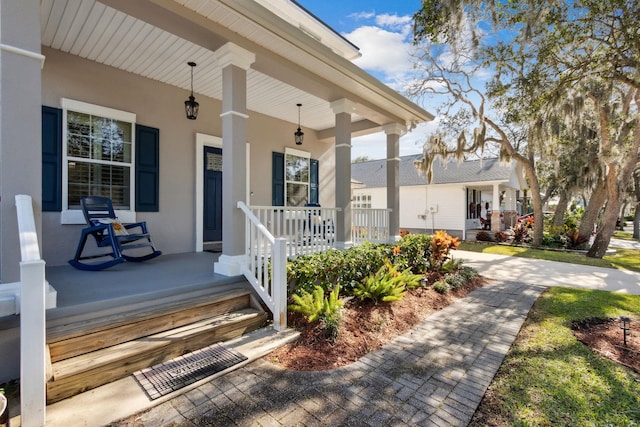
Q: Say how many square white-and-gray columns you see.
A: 4